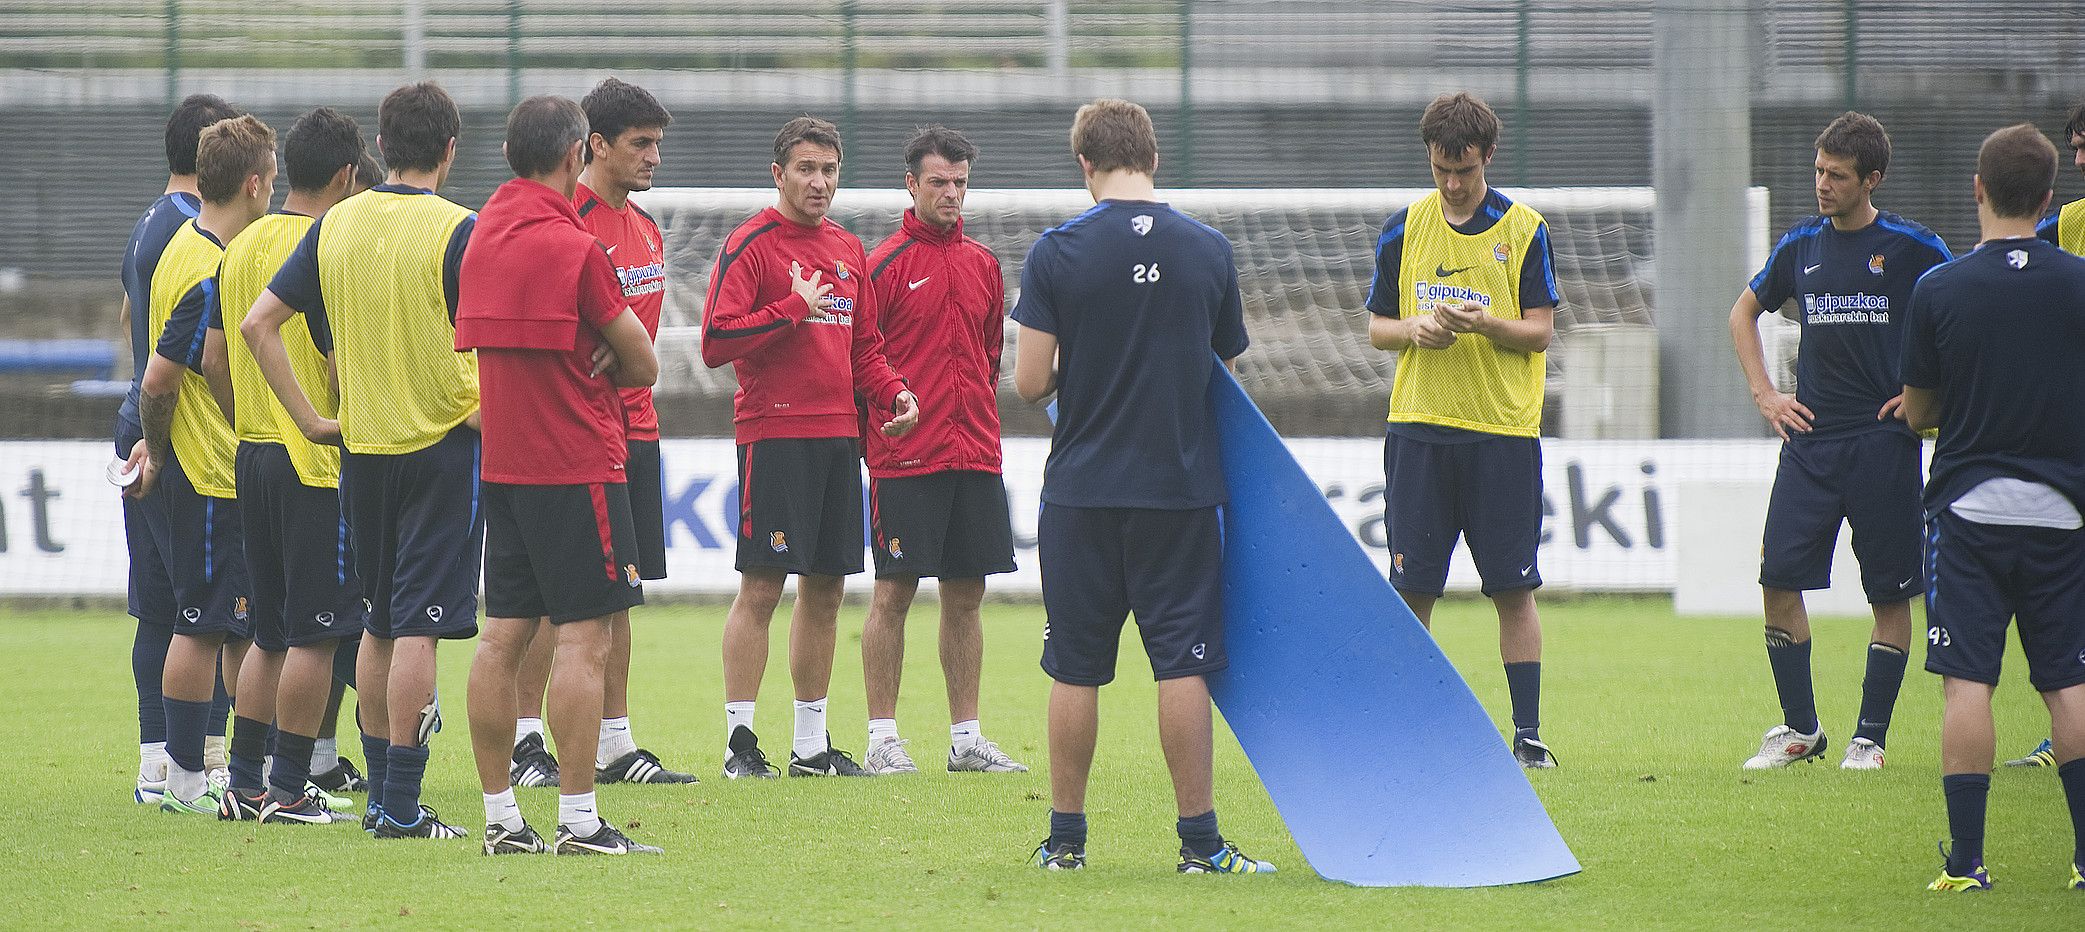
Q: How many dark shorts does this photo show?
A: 12